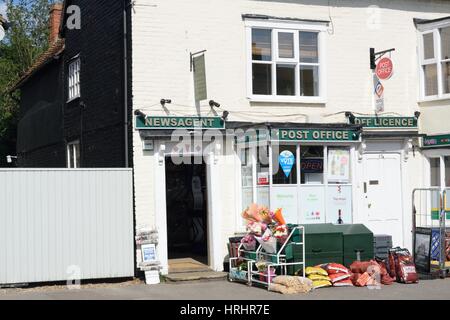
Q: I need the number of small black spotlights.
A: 6